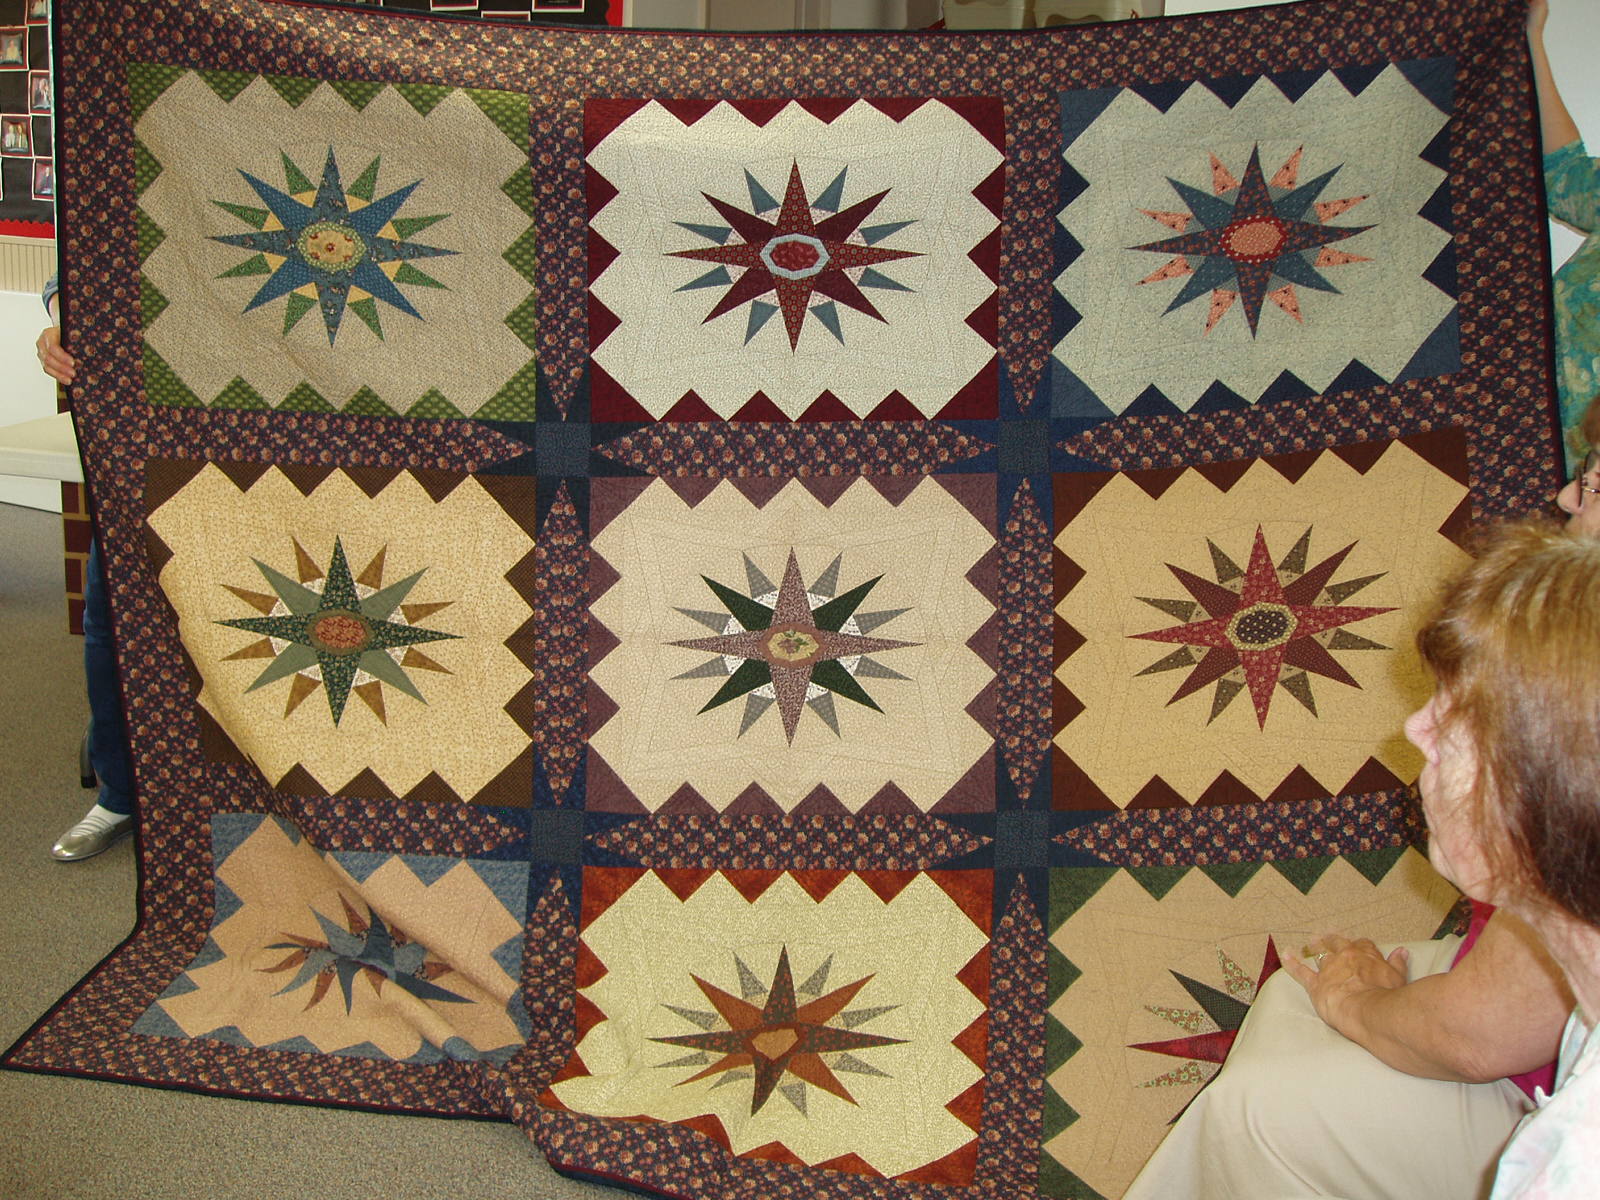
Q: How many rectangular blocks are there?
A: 9